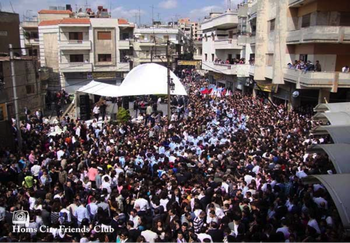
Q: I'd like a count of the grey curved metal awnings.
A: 5